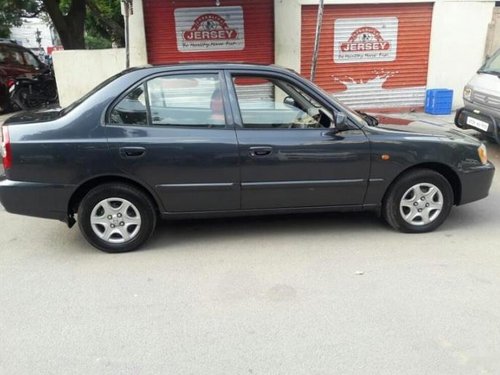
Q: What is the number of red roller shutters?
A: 2